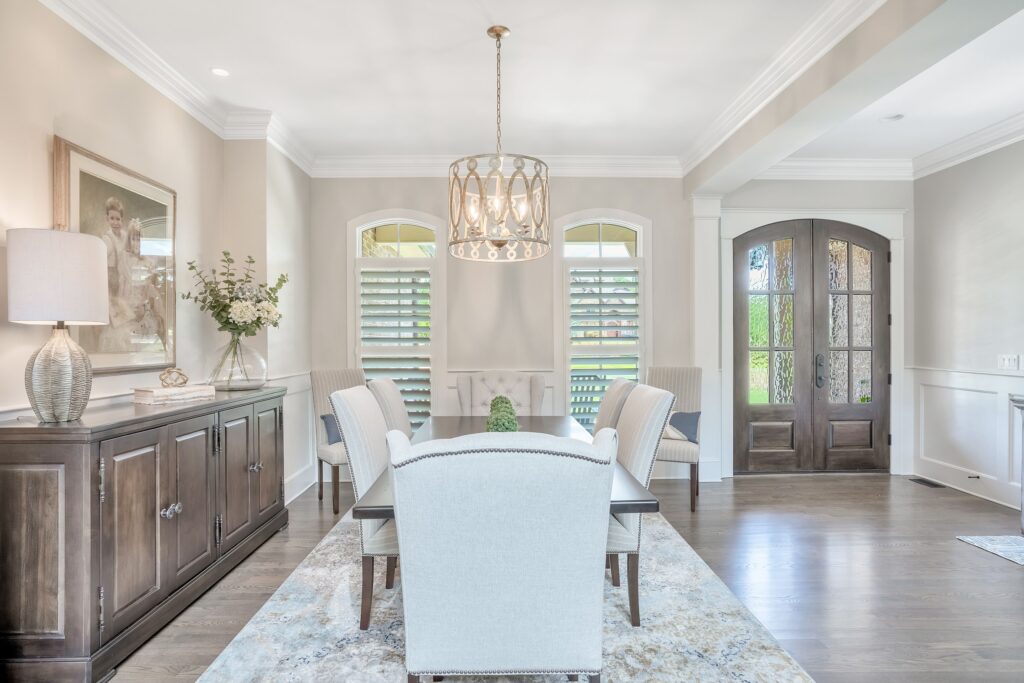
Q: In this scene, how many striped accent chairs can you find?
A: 2